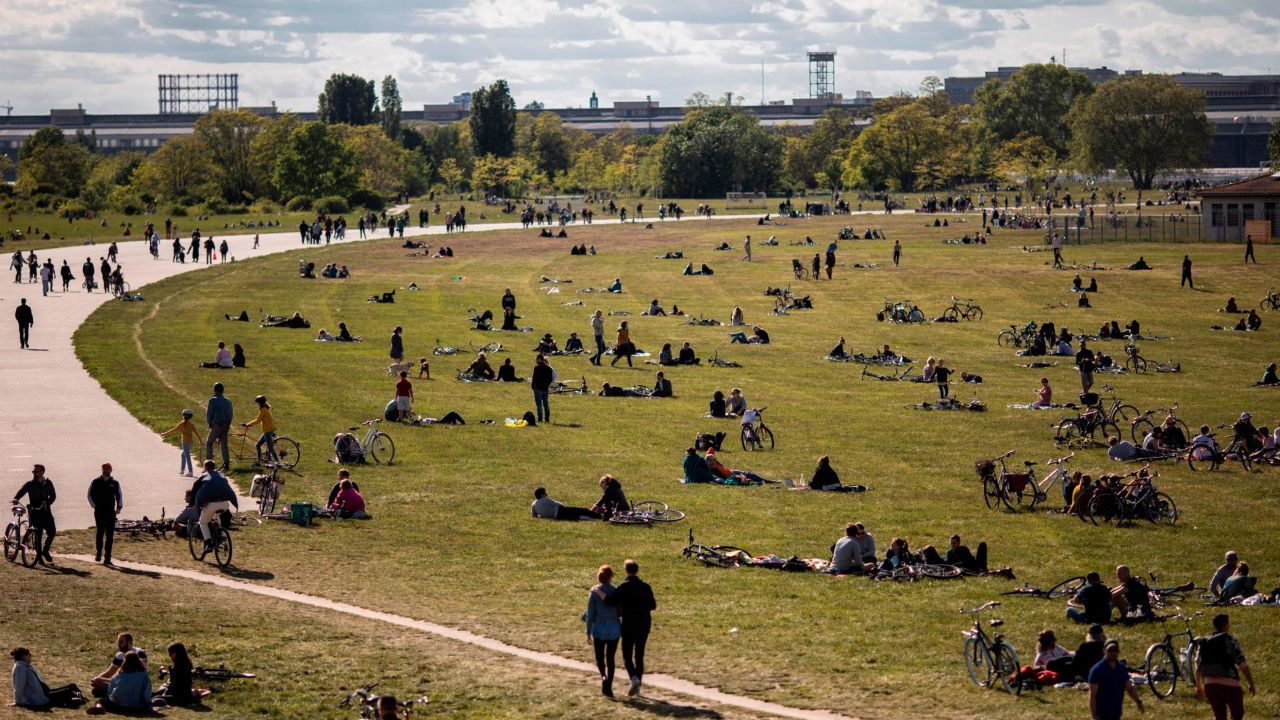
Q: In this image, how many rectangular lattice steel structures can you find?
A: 2